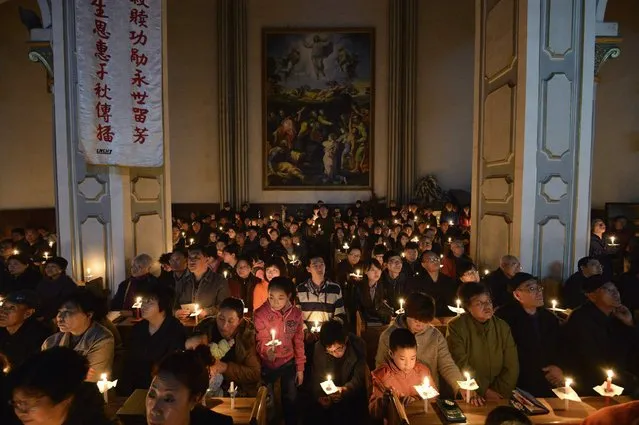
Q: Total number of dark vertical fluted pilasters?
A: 2